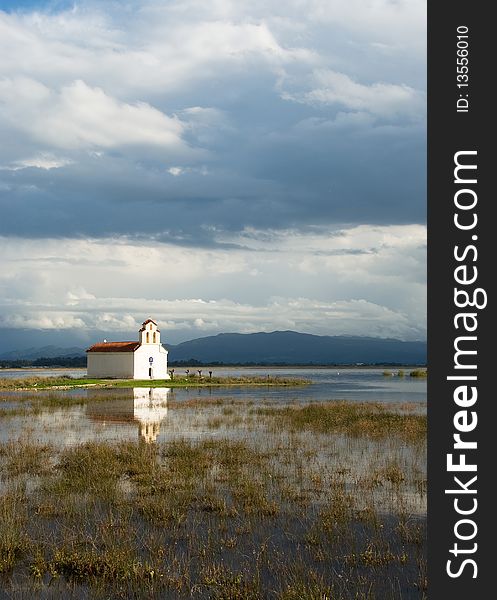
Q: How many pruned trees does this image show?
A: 4